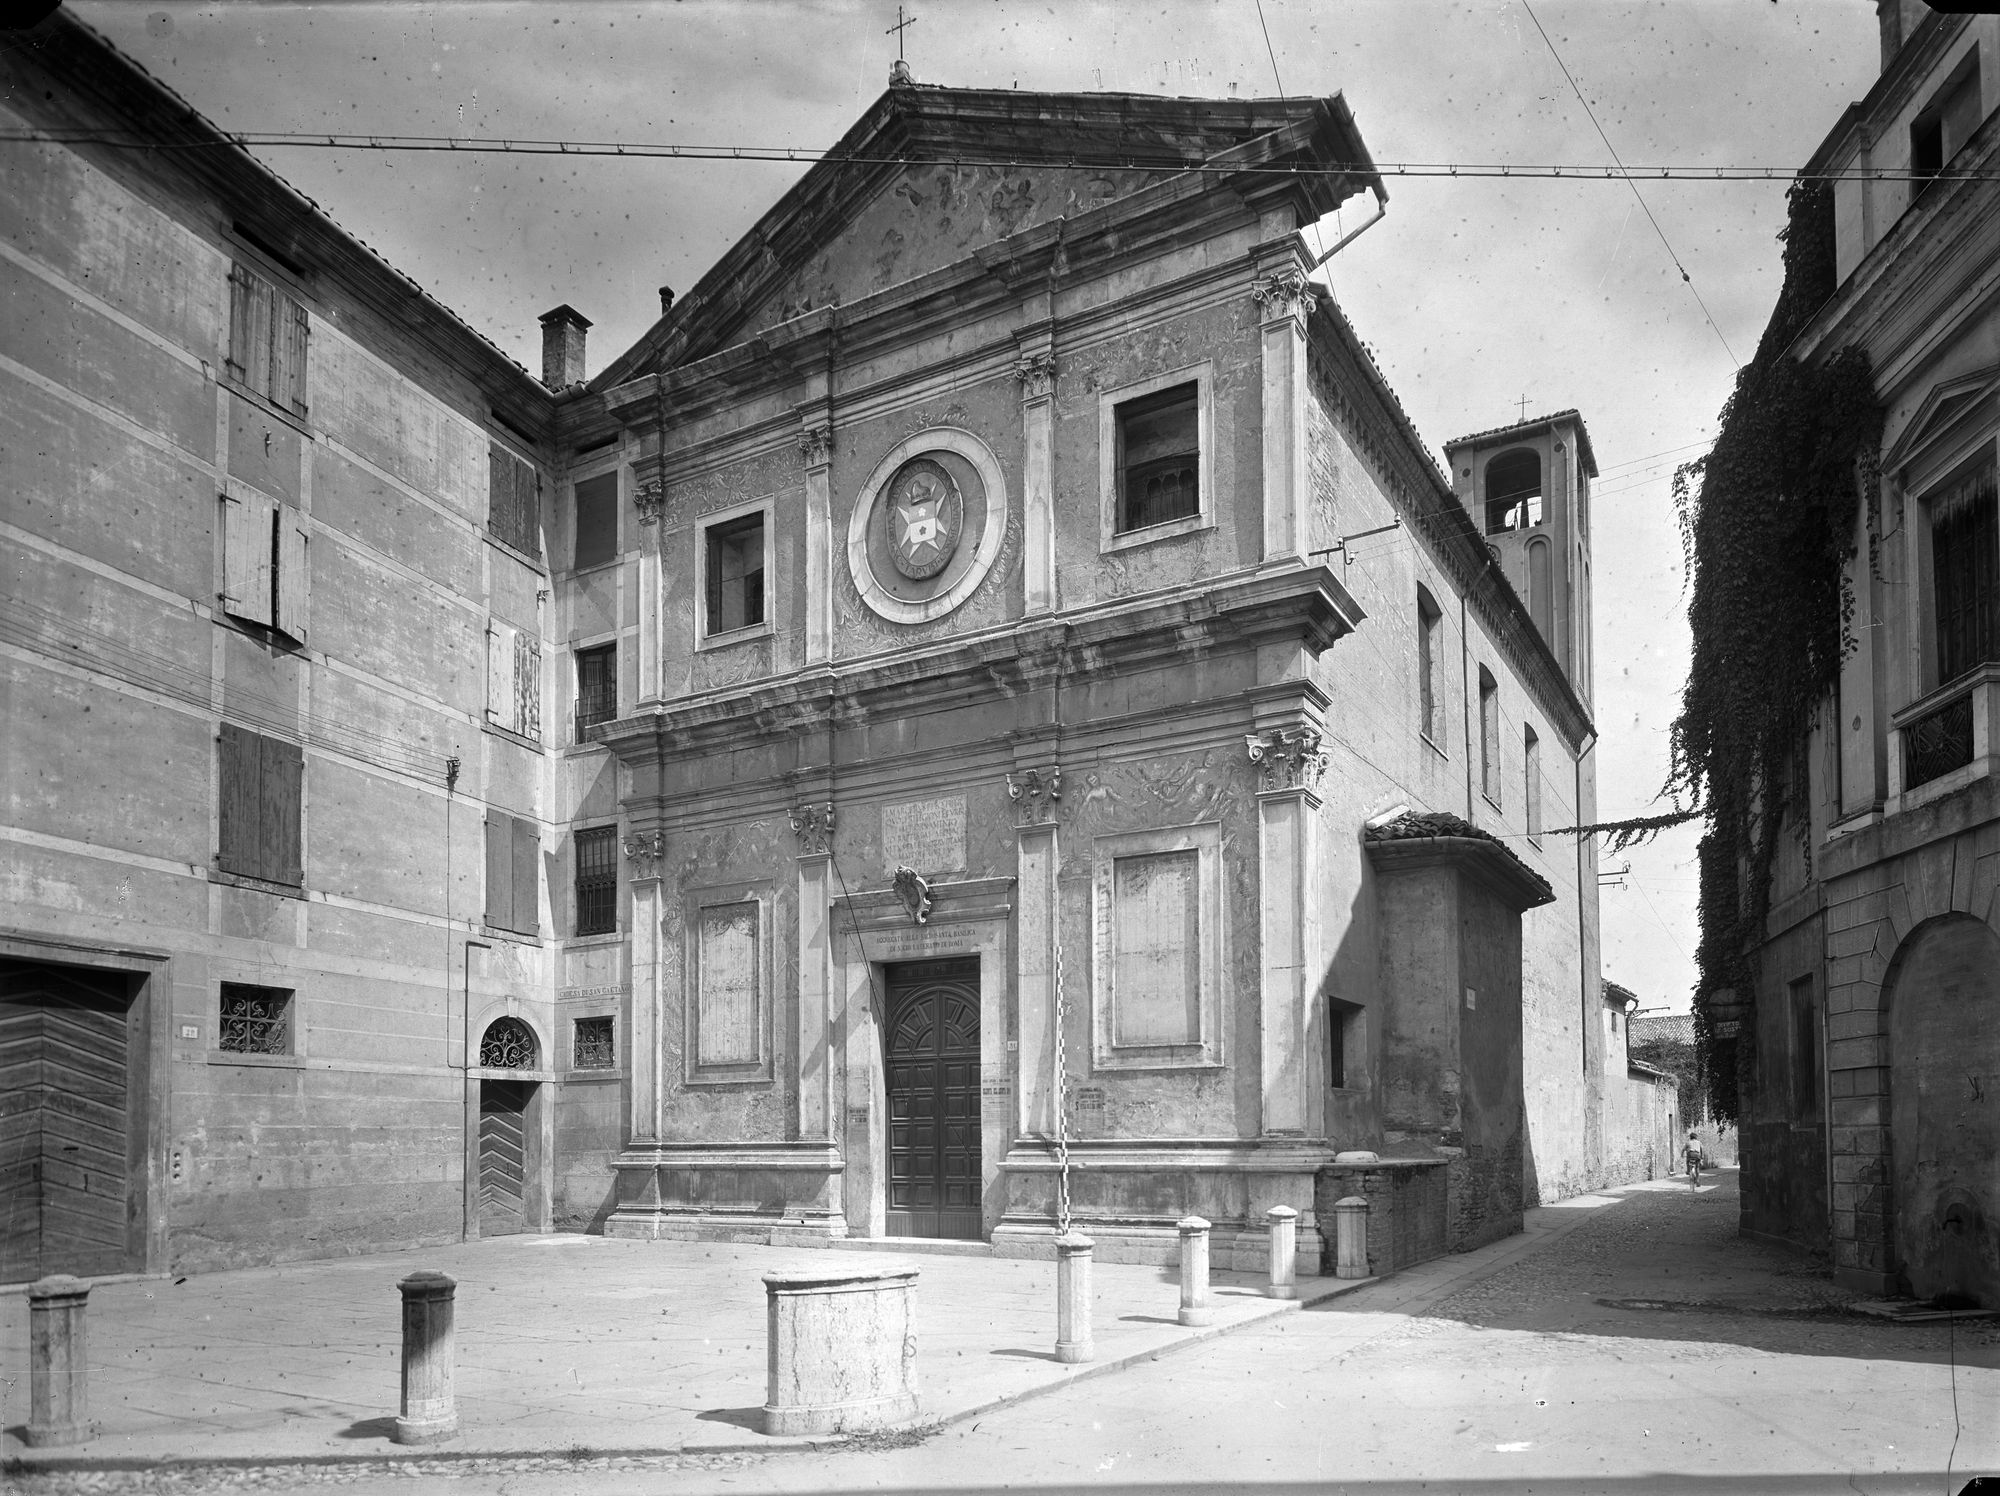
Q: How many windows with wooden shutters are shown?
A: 6